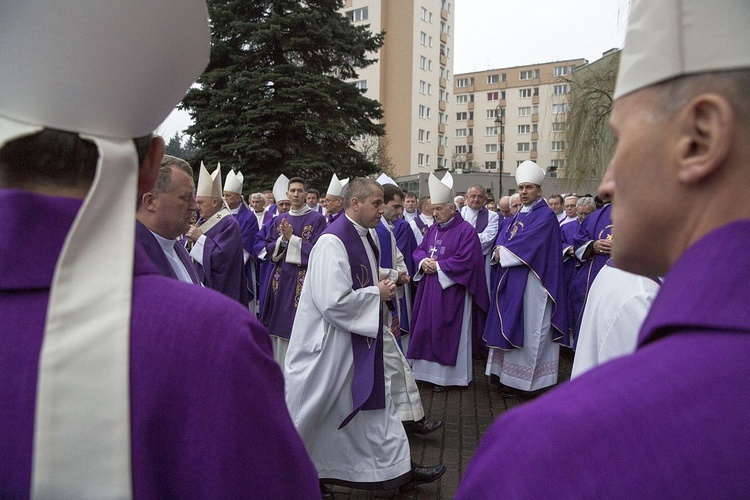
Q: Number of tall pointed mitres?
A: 9